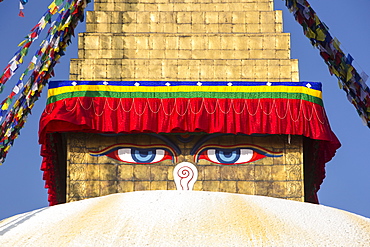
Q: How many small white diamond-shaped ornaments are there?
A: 8